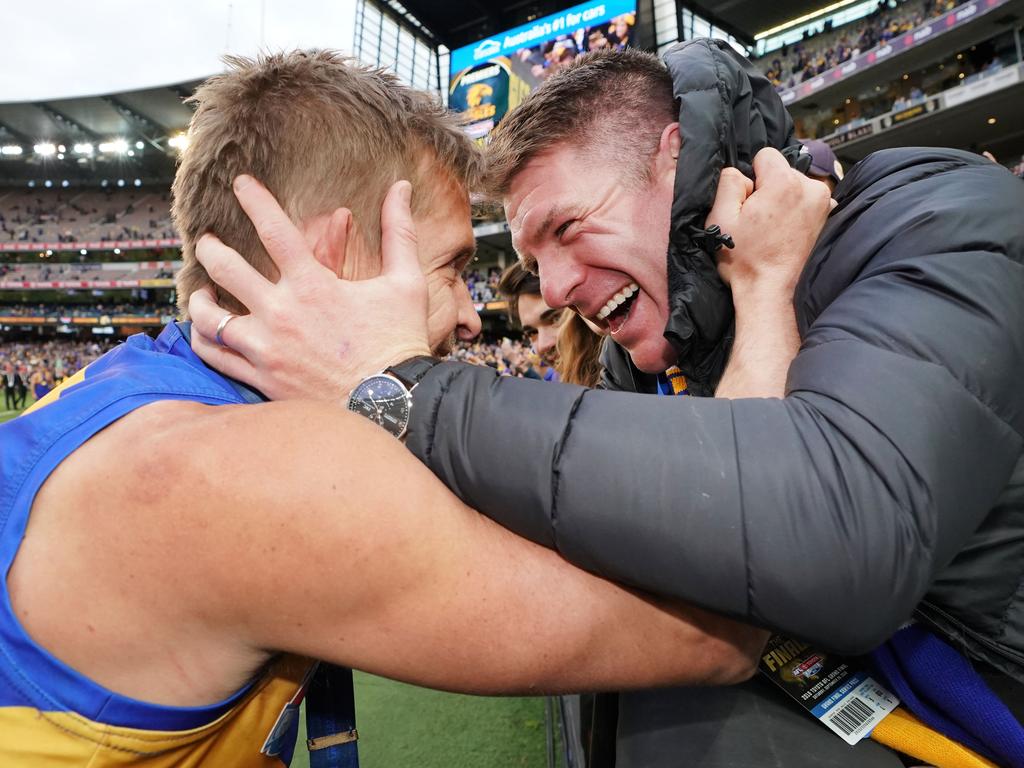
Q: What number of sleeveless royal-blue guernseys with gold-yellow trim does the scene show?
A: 1